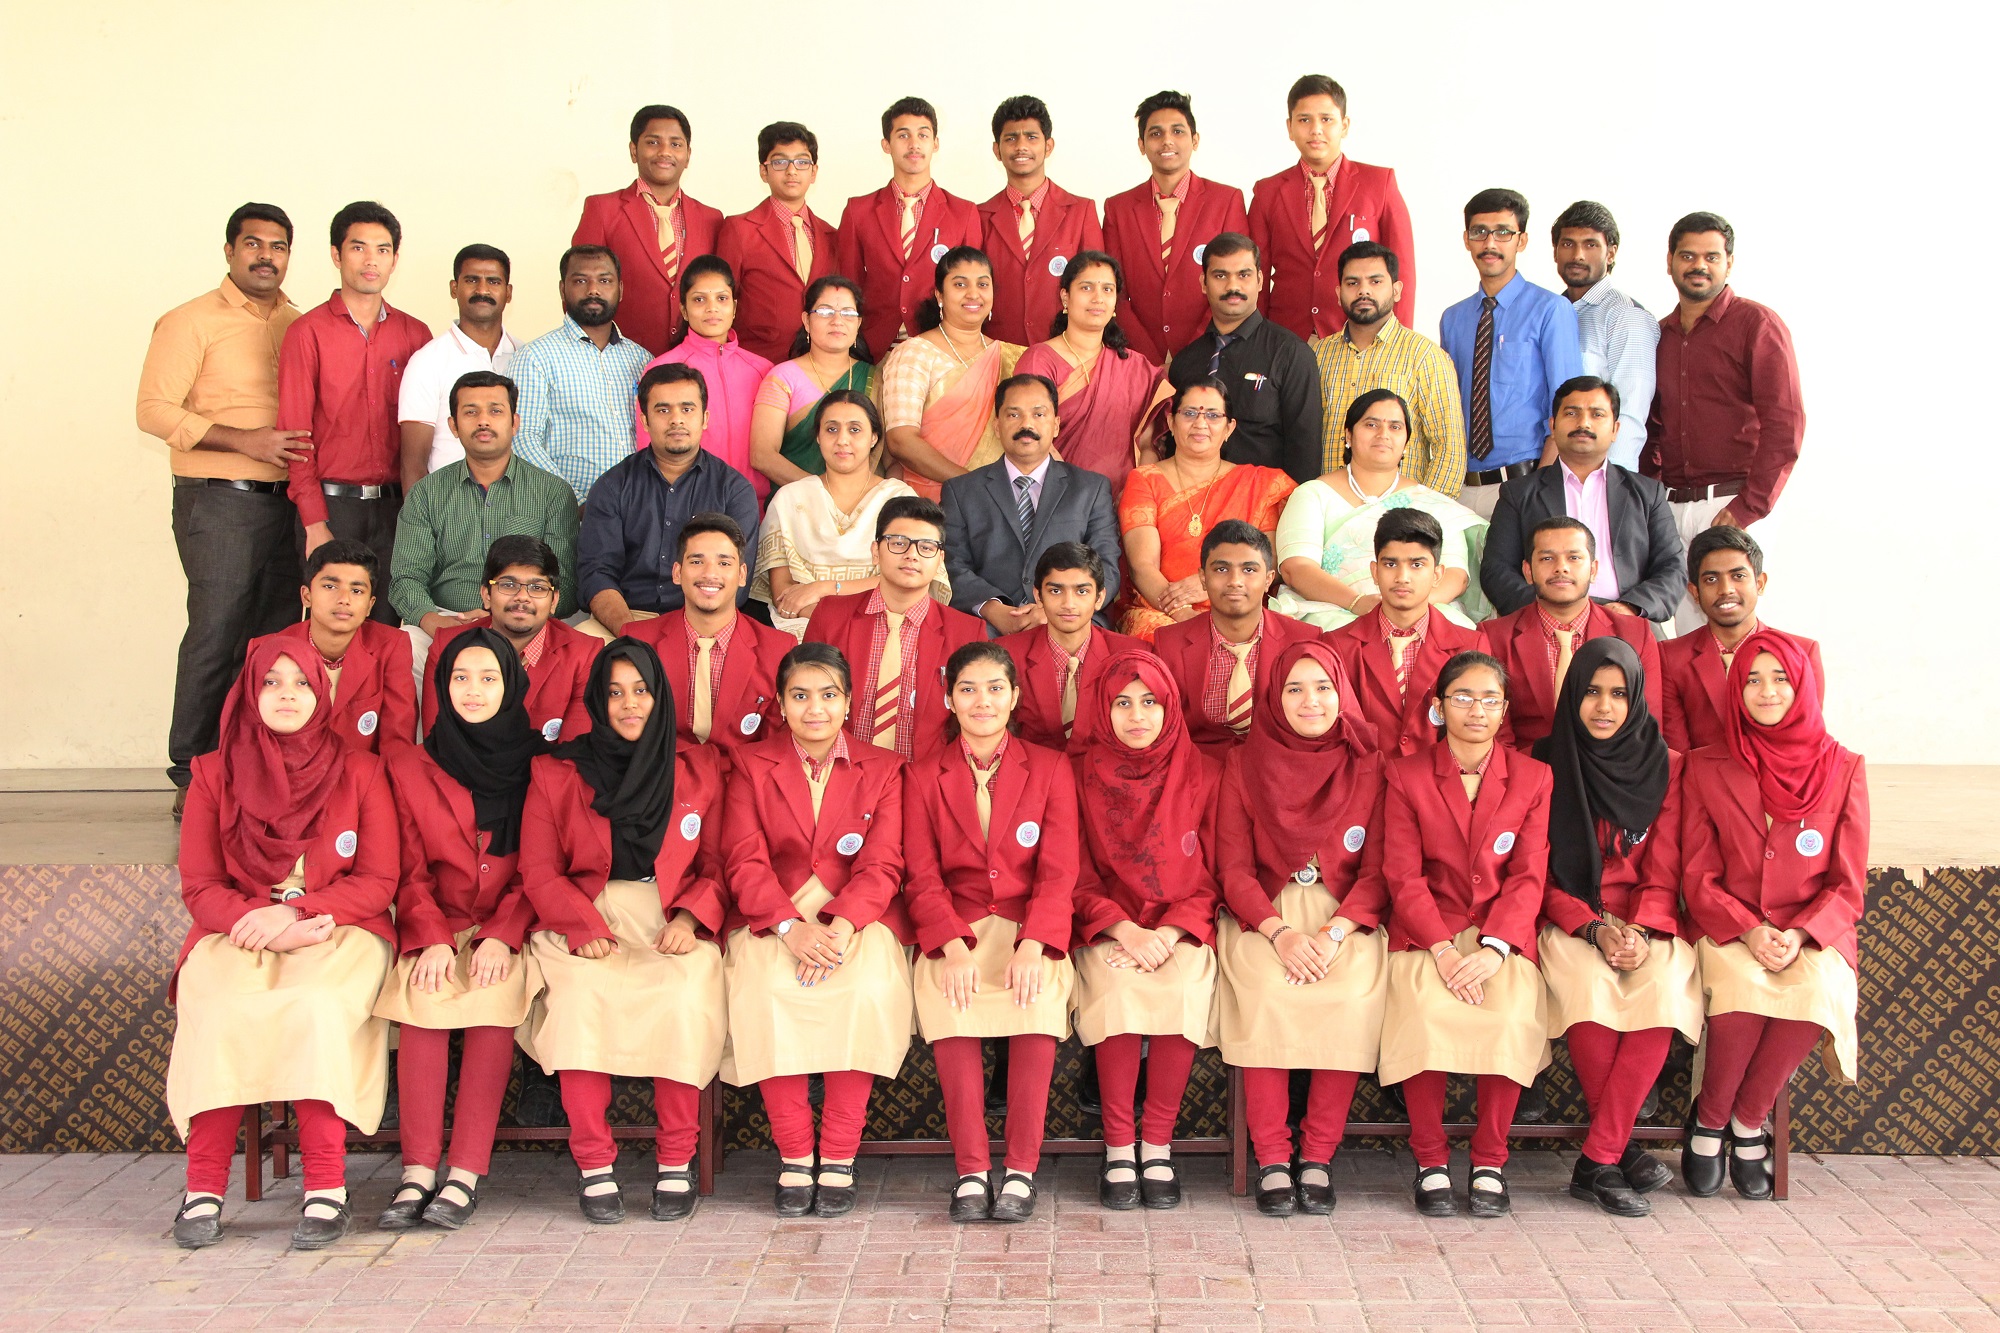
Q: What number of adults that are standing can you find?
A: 13